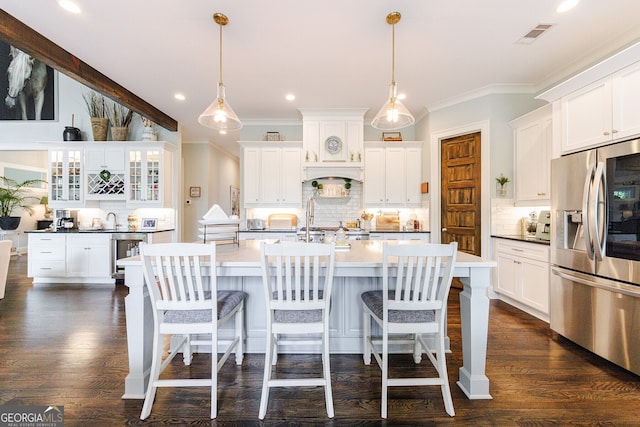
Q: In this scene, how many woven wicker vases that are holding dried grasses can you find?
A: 2